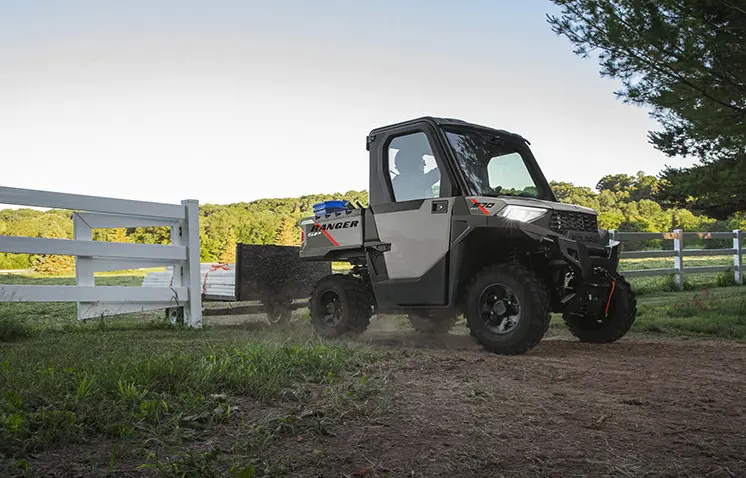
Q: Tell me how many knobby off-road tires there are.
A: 4